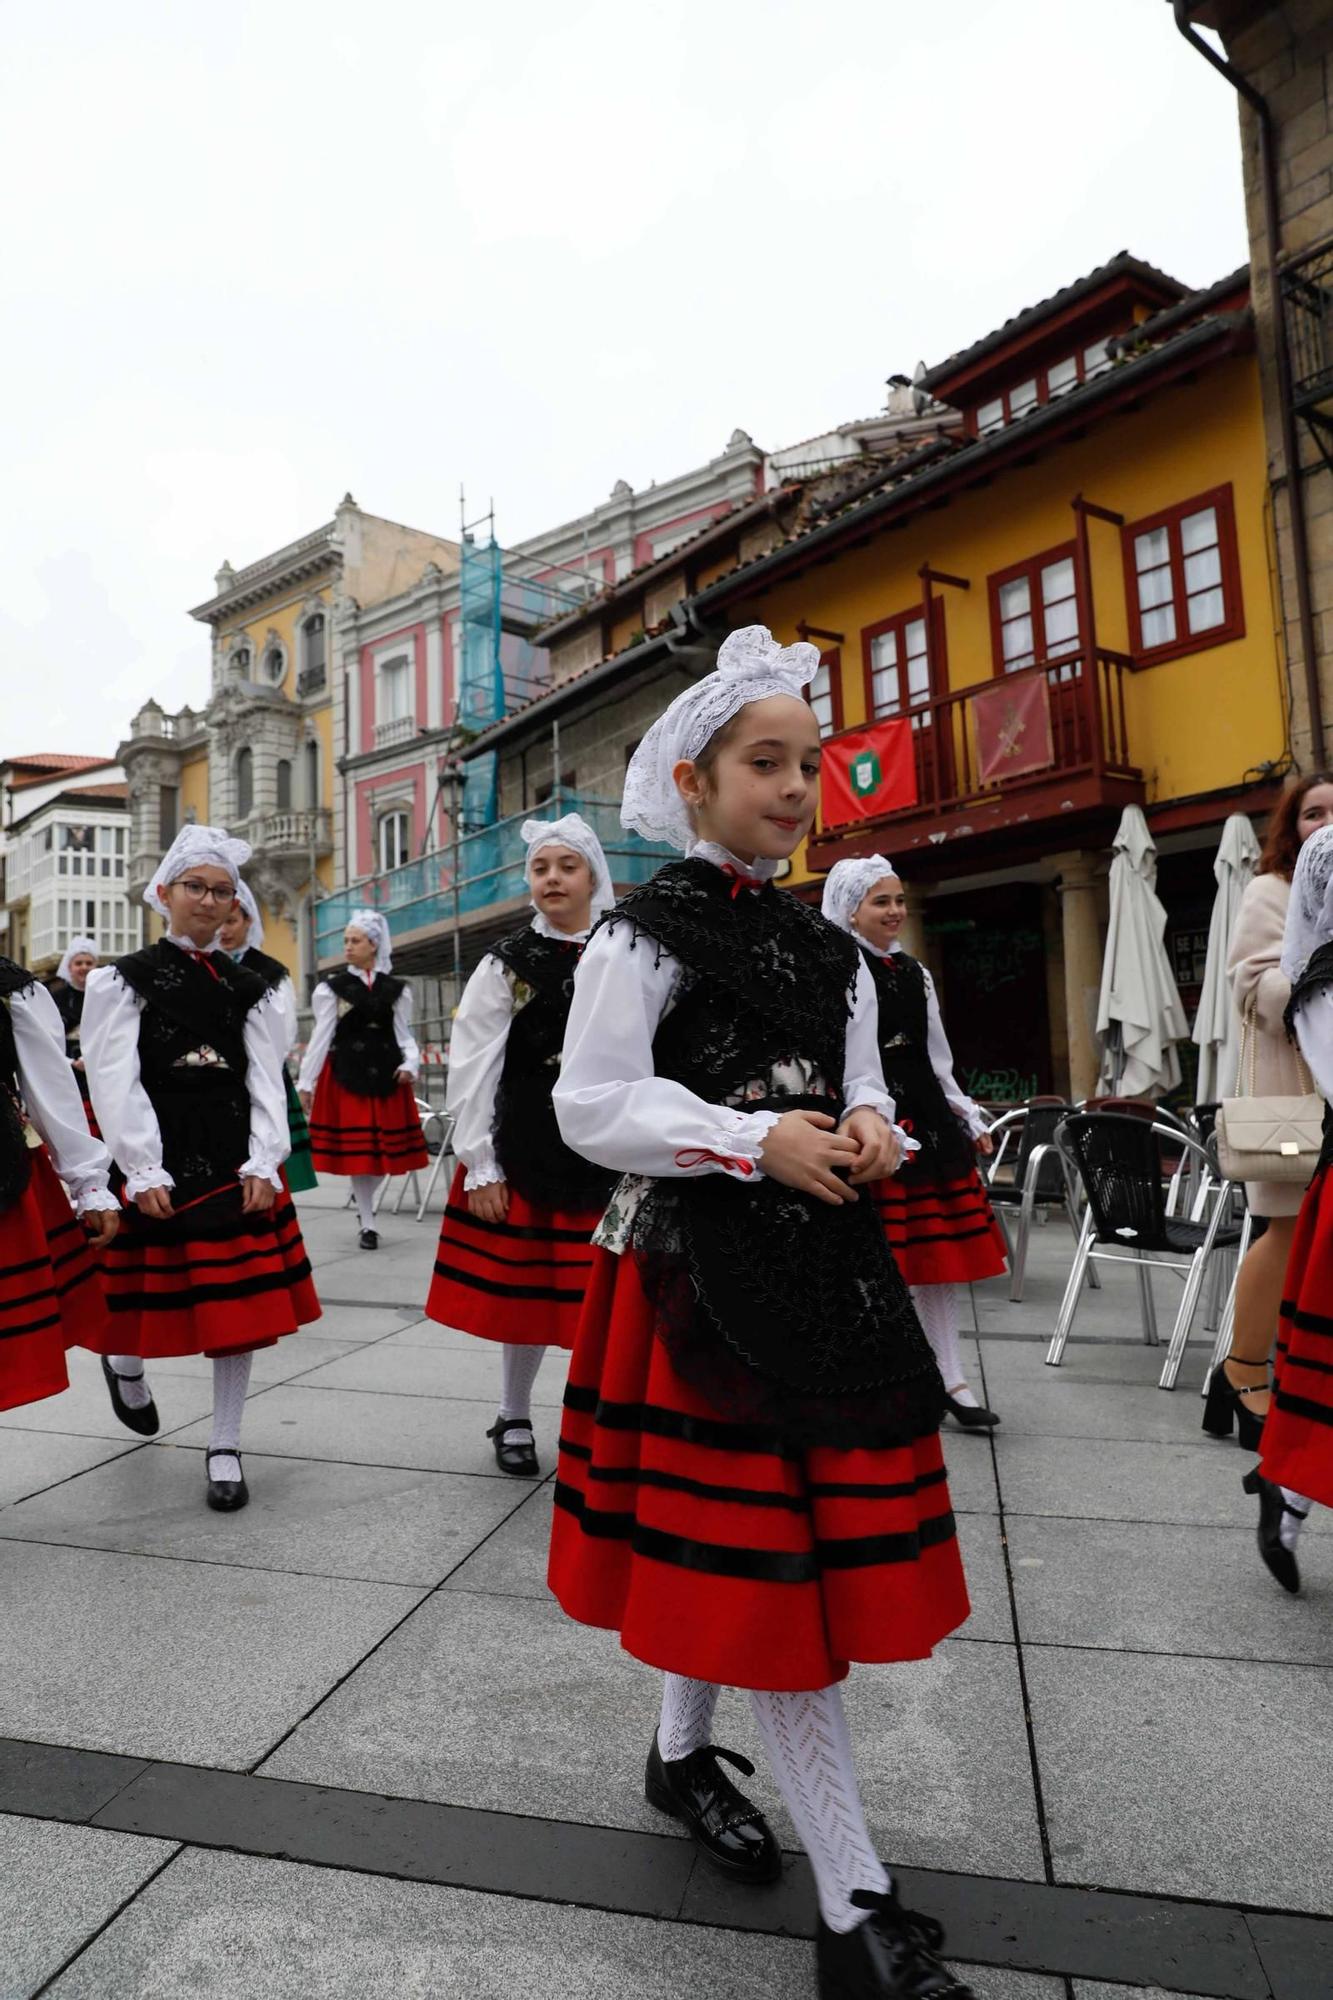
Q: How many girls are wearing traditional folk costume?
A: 9